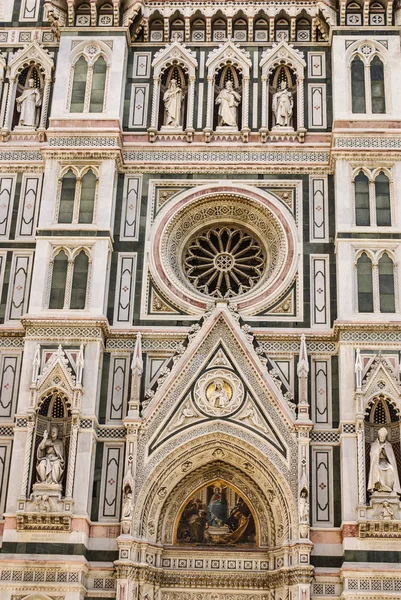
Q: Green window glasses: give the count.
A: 12